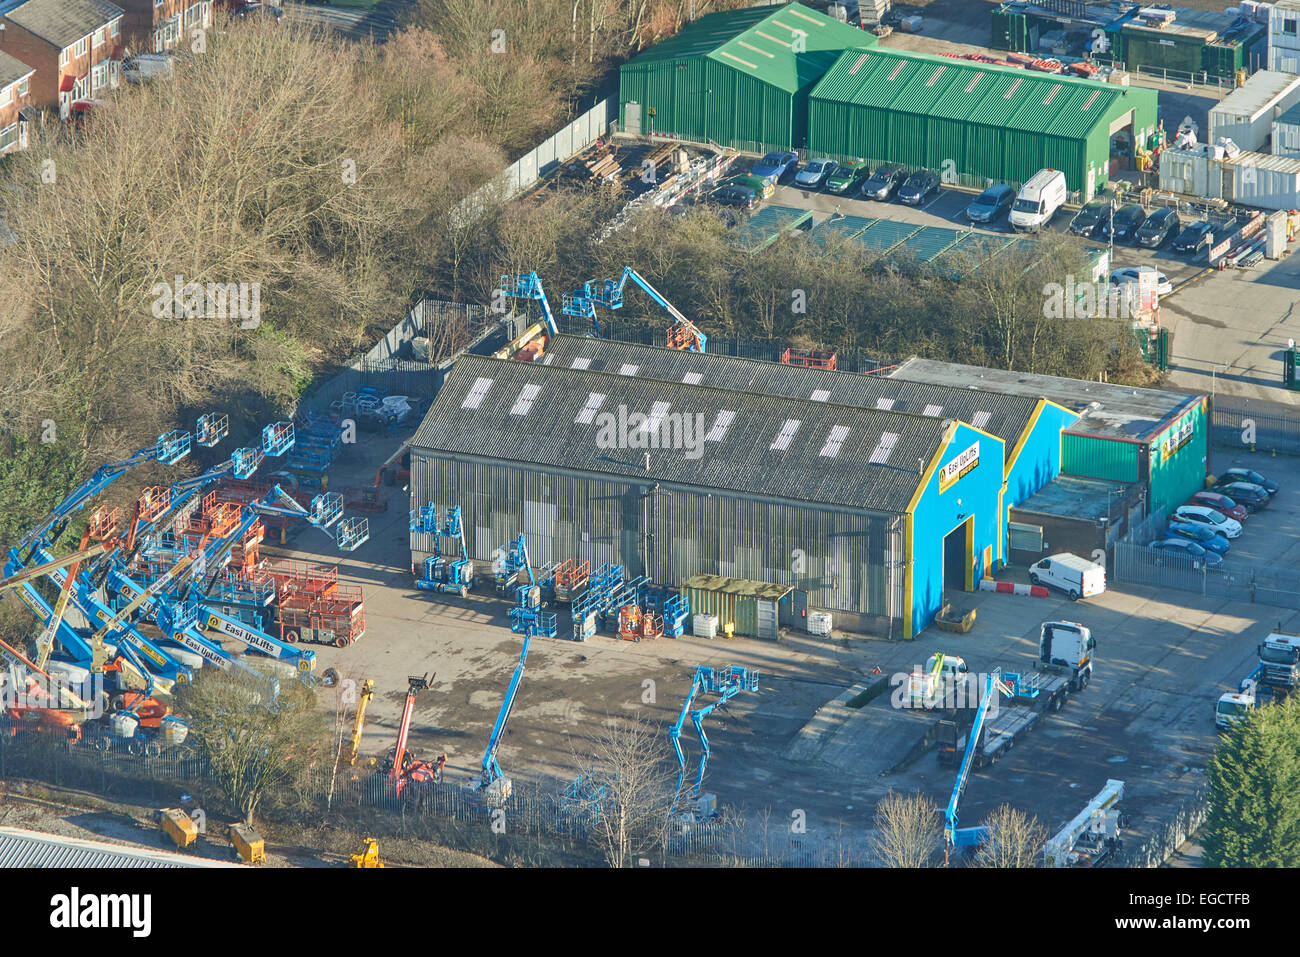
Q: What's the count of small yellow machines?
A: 3